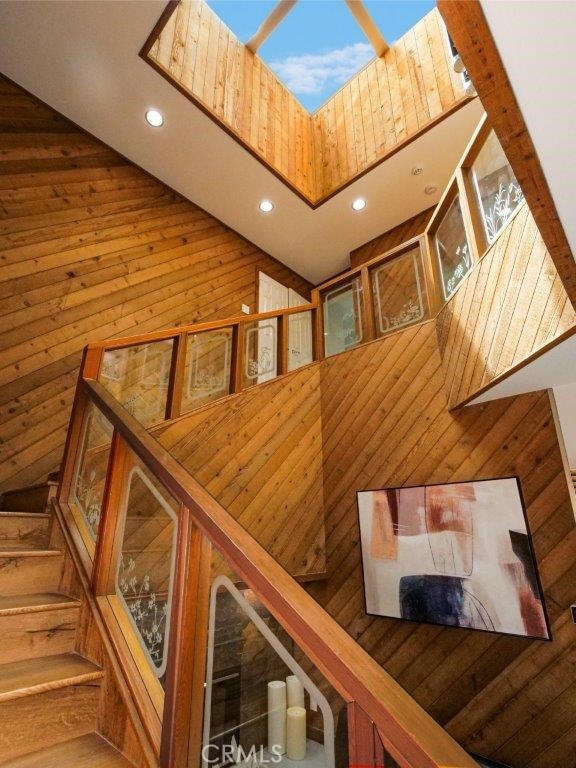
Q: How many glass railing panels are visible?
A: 11